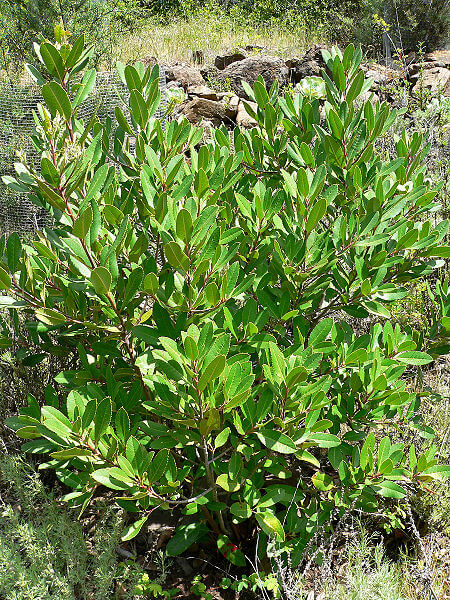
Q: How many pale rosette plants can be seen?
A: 2